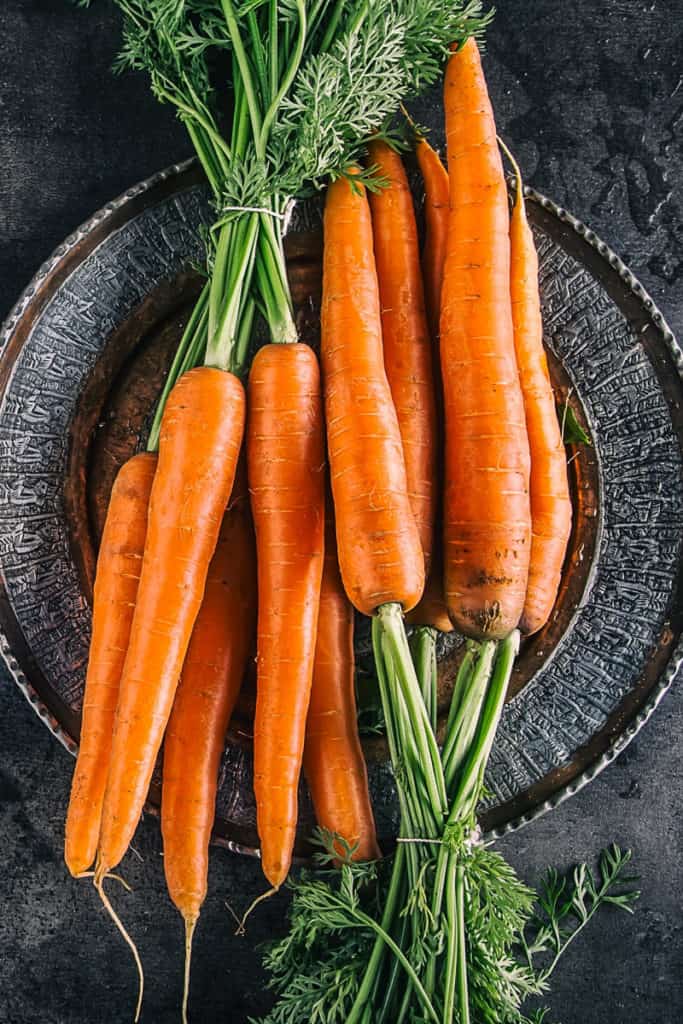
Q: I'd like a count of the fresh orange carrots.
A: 10